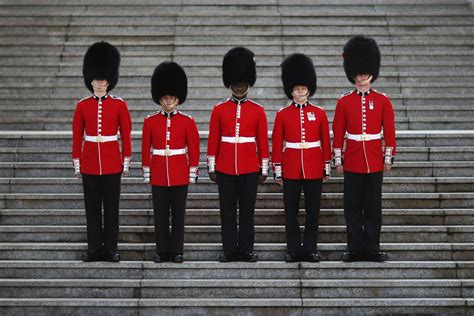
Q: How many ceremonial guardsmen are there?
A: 5